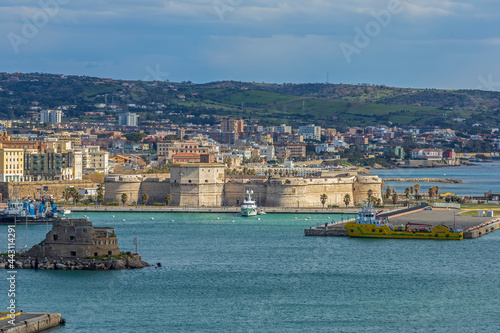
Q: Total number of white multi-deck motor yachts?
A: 1